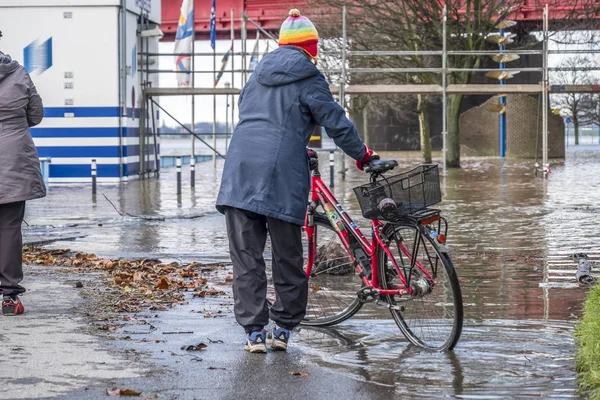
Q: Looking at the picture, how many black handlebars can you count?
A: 1